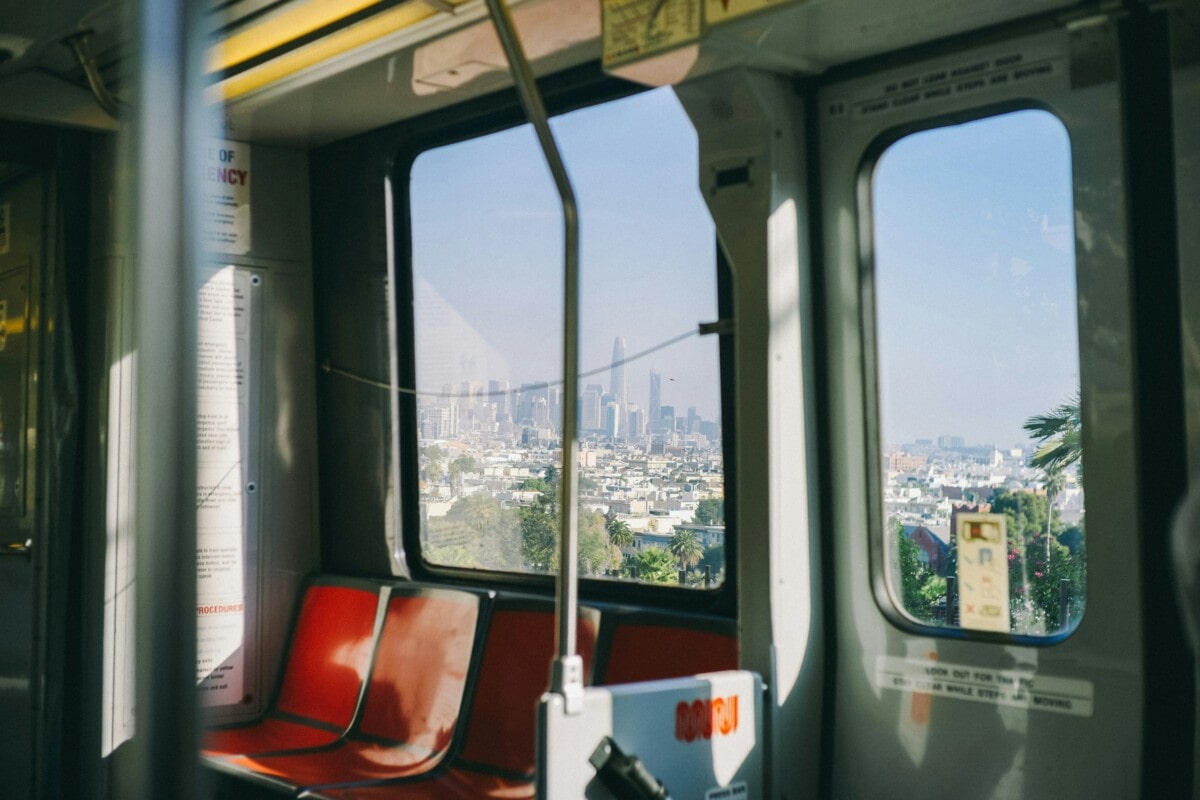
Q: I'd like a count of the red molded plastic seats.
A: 4